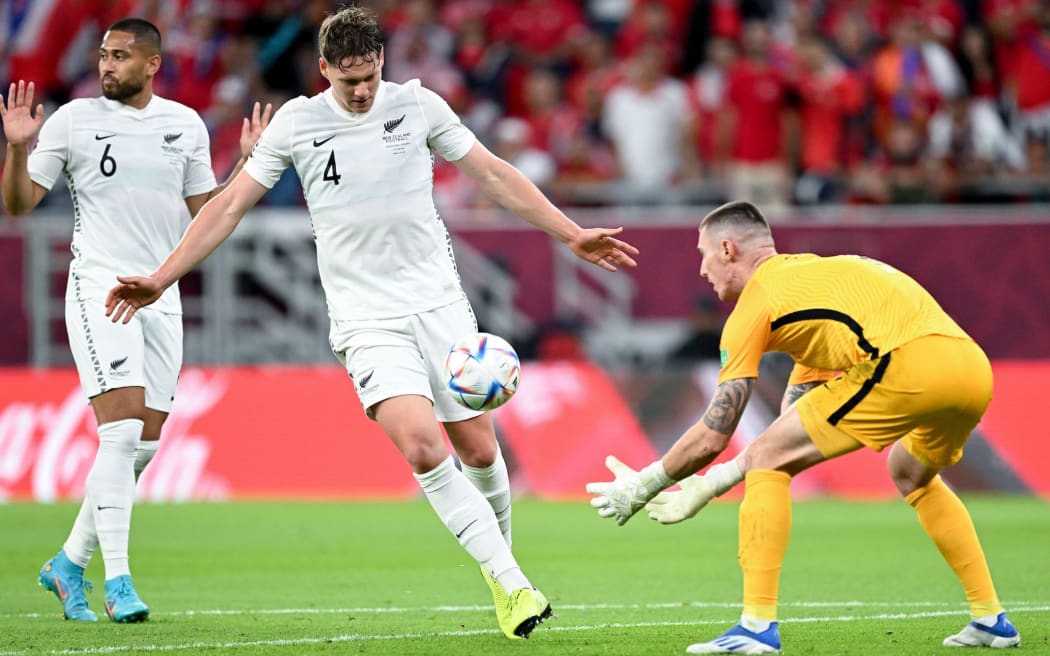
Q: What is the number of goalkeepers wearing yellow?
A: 1